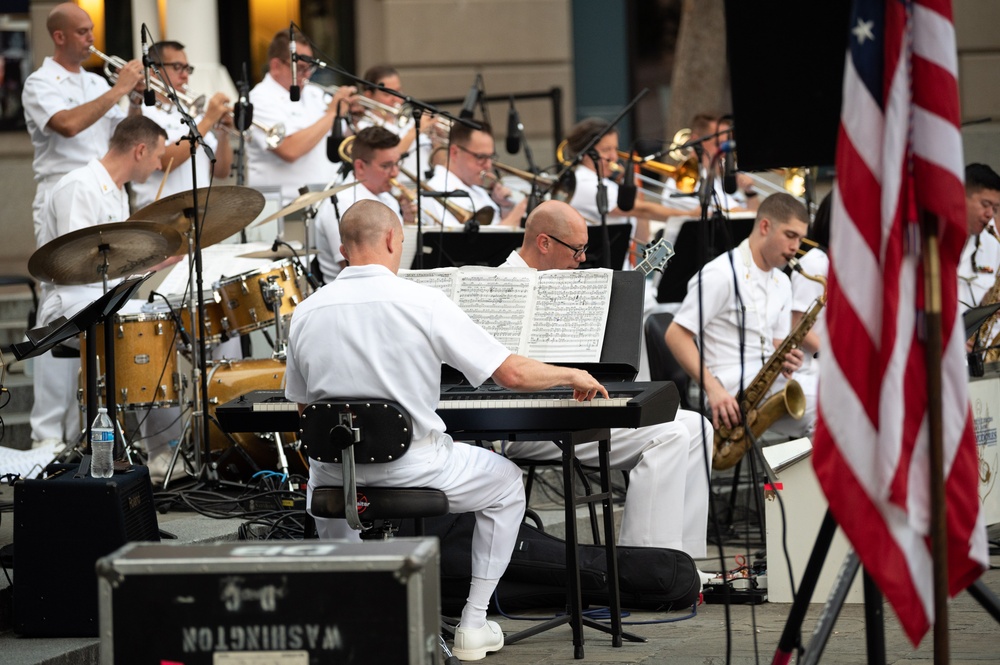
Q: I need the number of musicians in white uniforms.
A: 14